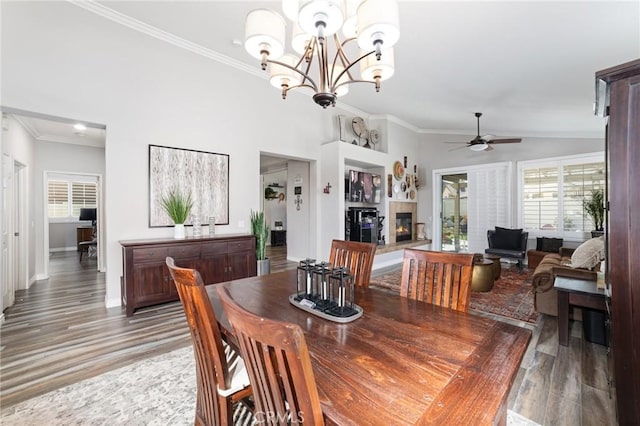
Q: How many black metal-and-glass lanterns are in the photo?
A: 3